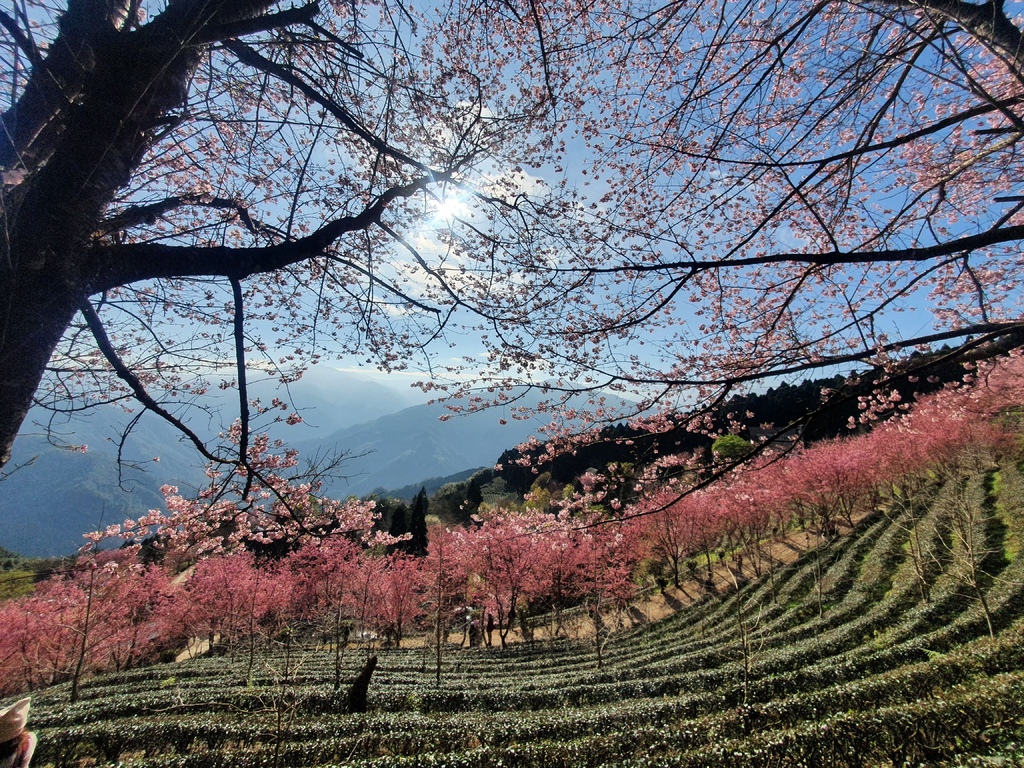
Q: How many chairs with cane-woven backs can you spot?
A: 0